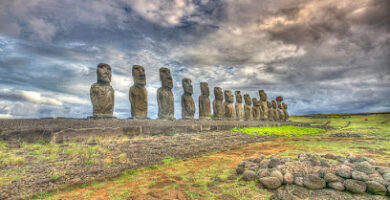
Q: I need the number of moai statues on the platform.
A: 15